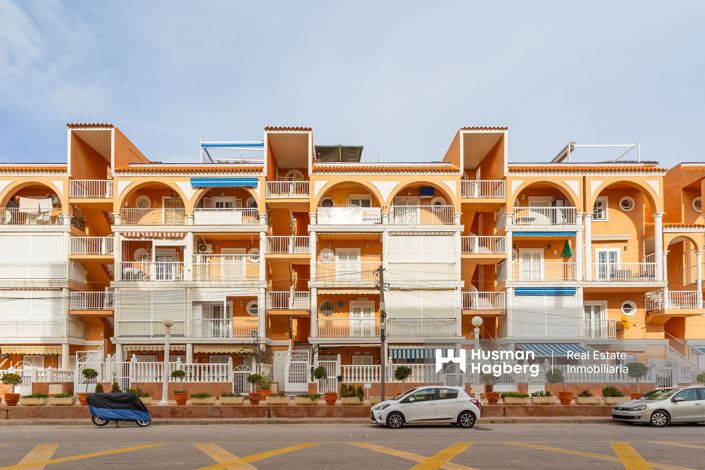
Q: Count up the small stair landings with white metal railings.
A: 9